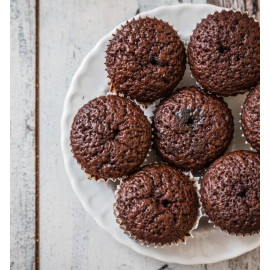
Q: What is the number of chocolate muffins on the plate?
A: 7